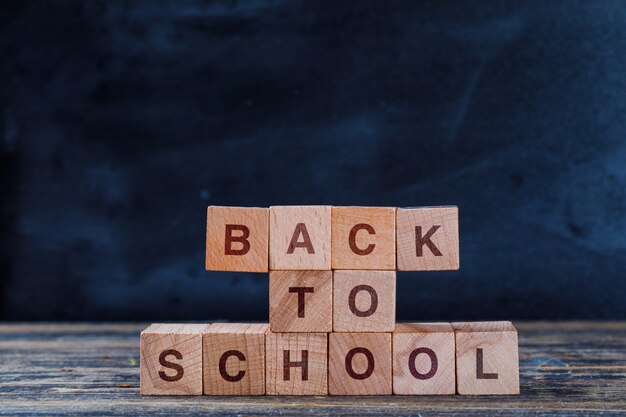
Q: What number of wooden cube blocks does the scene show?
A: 12